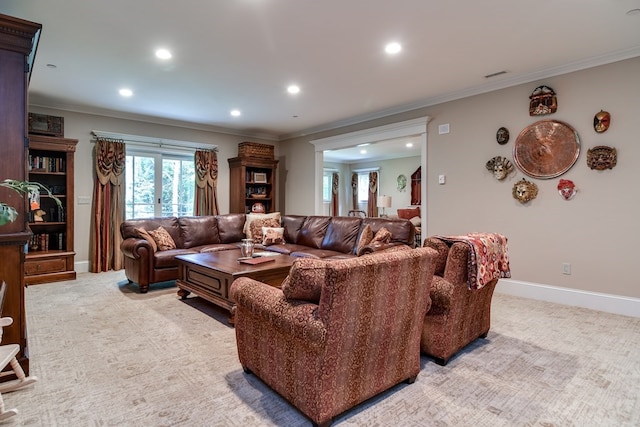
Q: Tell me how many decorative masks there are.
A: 7